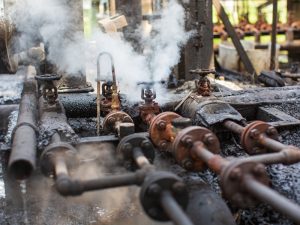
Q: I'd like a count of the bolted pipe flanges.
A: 8